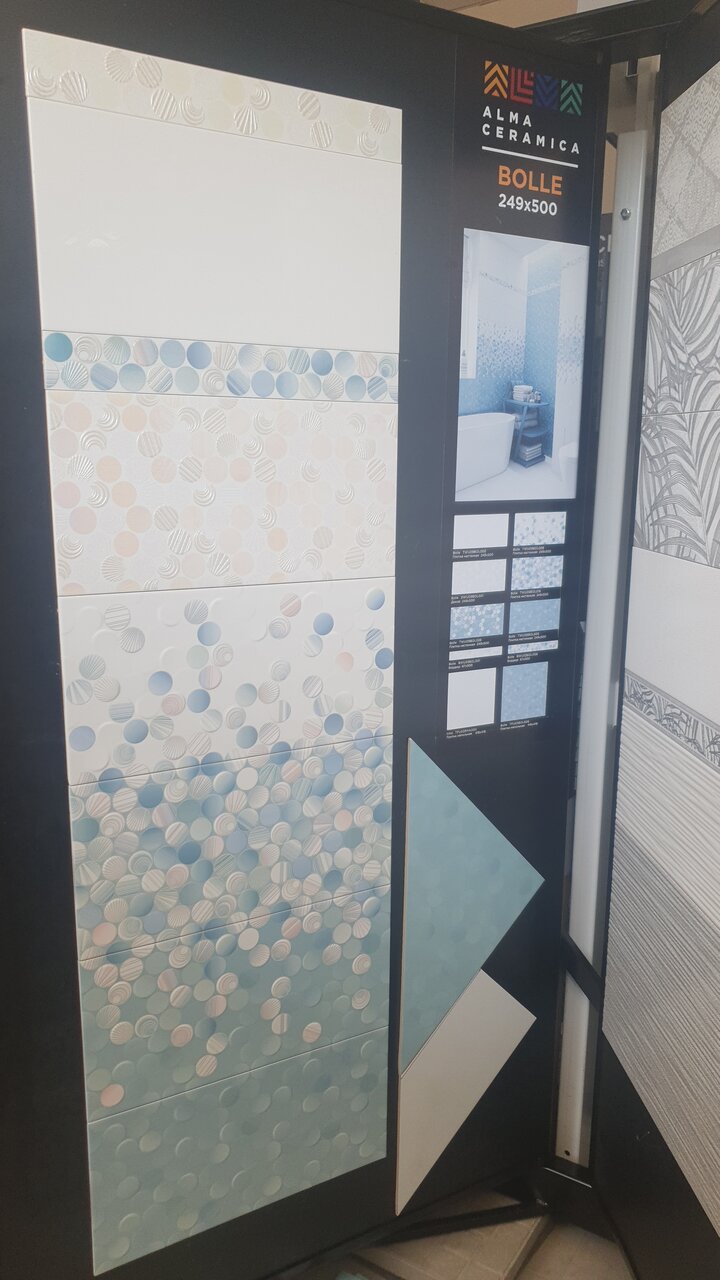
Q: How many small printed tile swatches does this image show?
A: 10